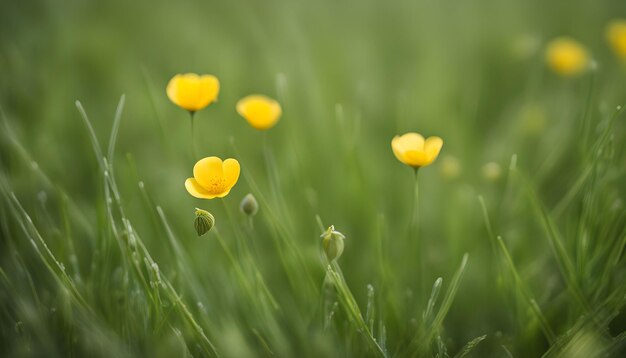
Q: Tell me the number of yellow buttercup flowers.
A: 6